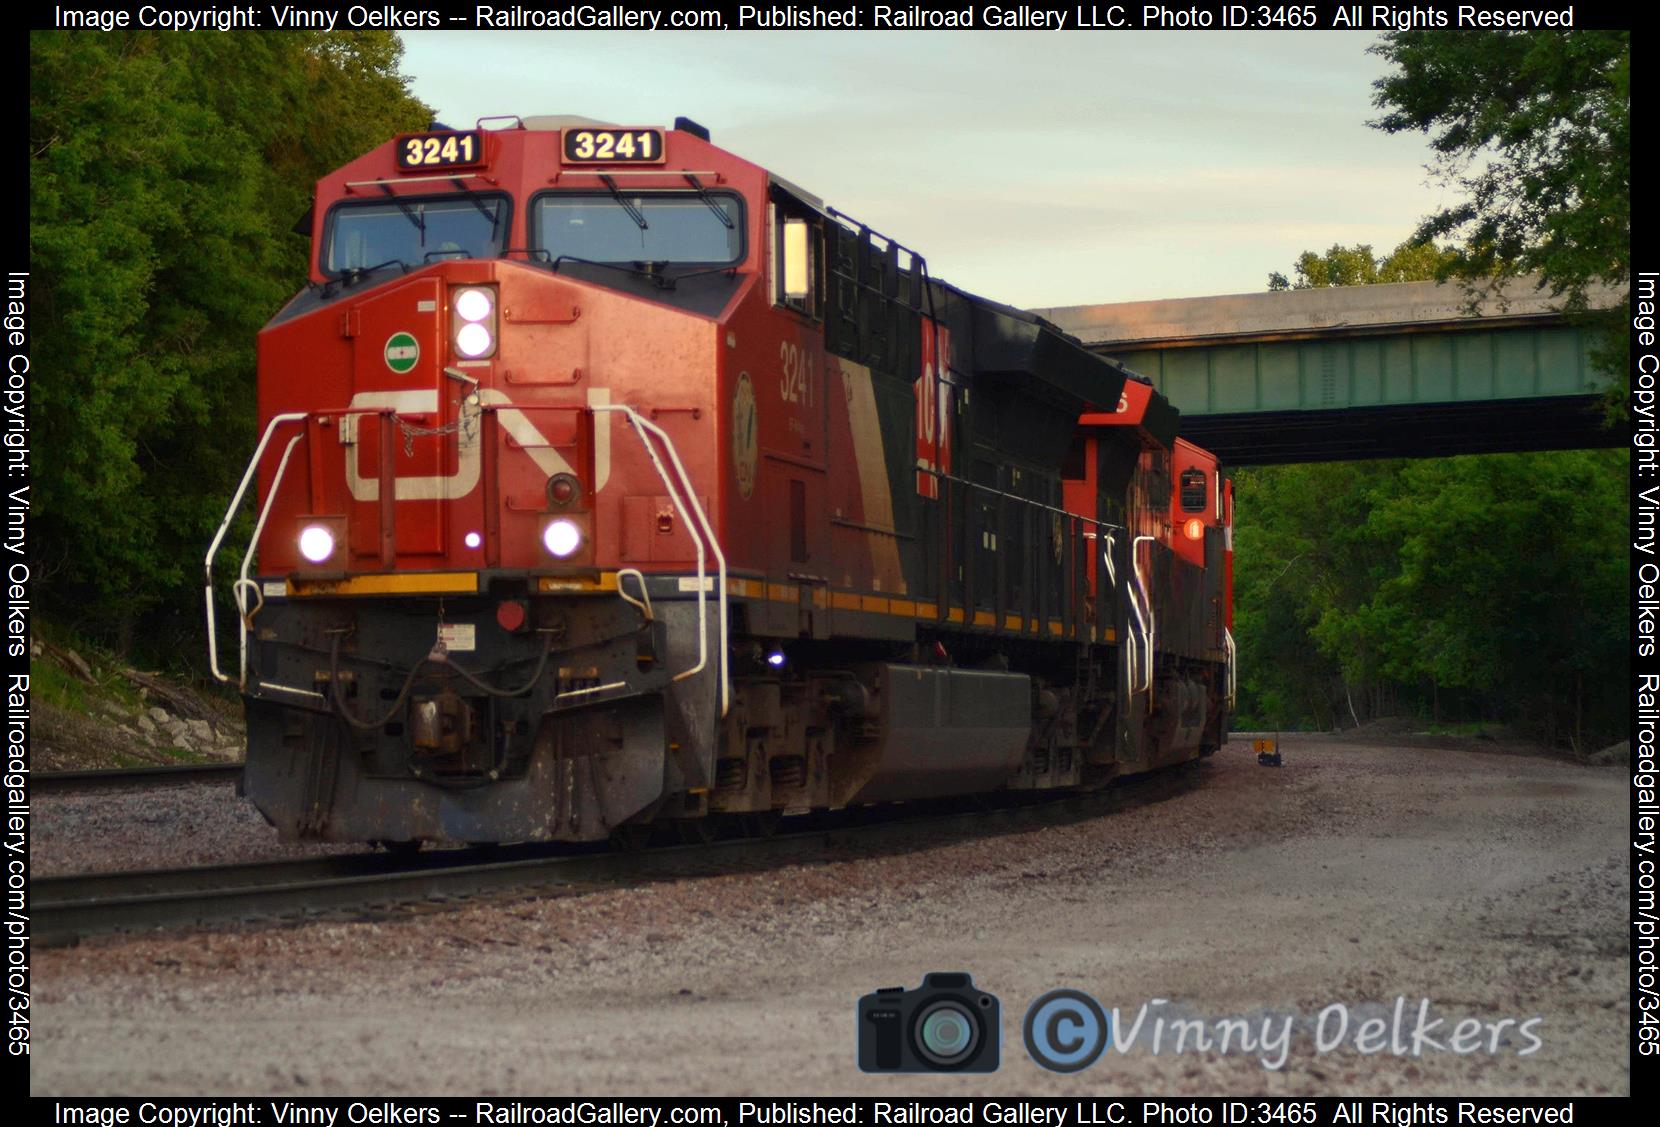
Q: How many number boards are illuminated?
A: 2